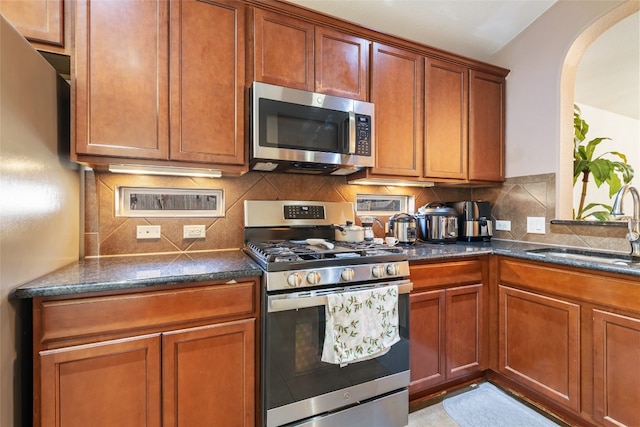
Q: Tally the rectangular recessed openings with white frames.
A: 2